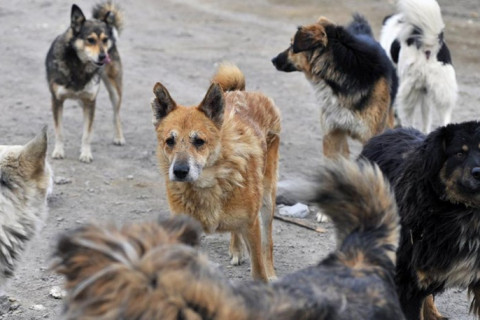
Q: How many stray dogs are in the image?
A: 7